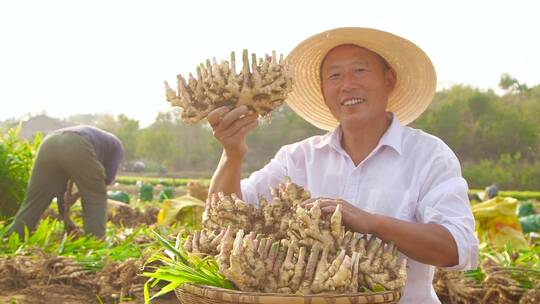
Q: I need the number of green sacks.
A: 5